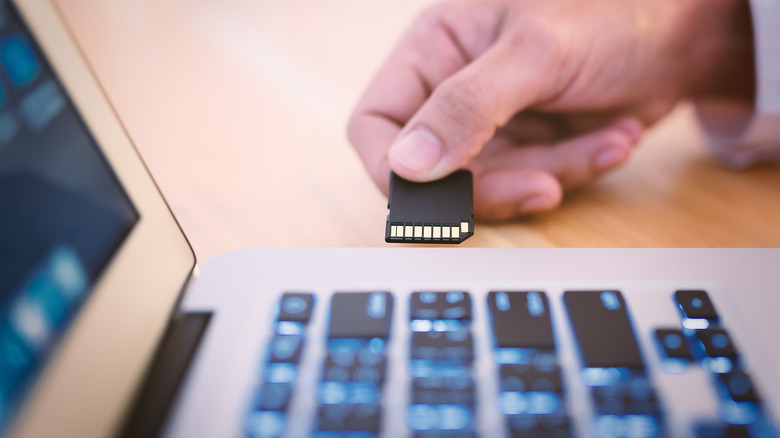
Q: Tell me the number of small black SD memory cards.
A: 1